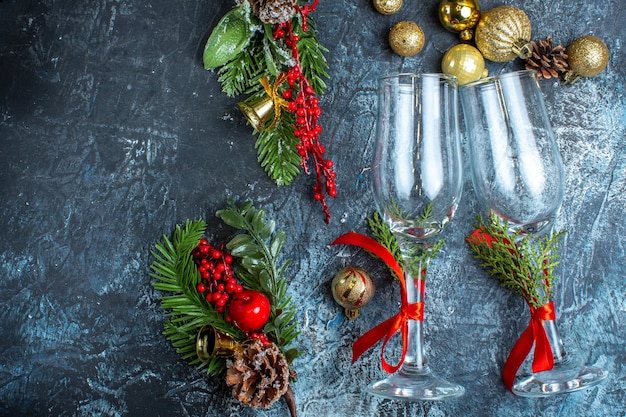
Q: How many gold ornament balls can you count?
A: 7